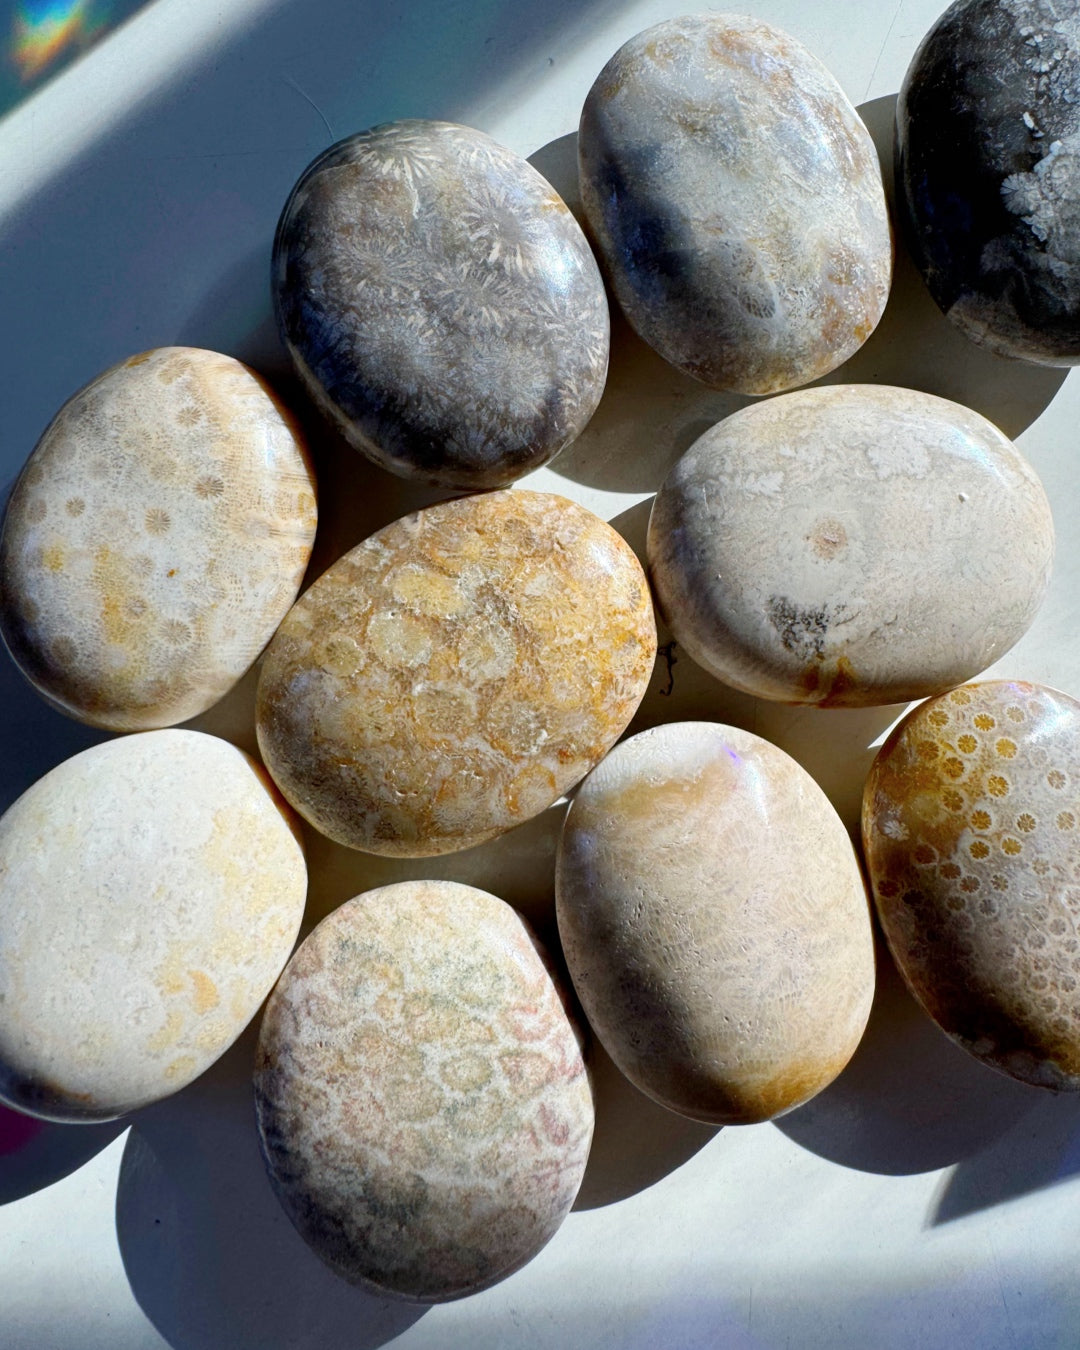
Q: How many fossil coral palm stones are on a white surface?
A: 10